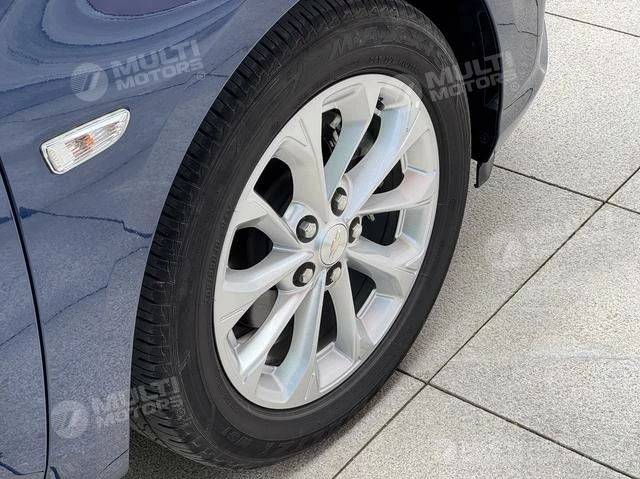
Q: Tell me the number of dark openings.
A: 10